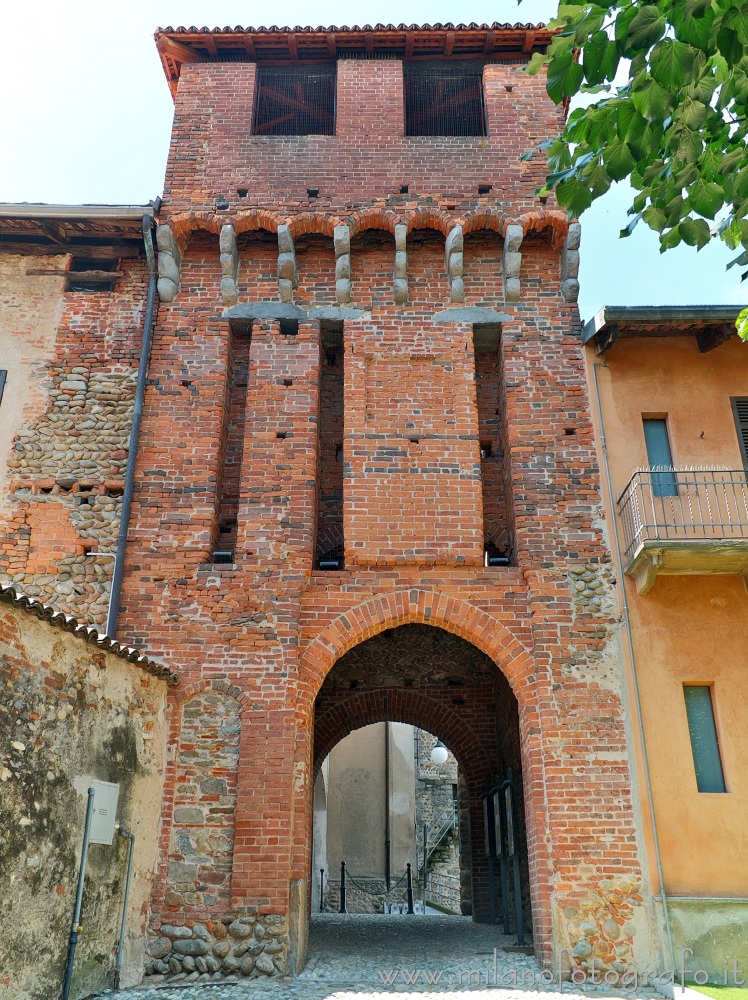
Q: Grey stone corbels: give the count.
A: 8